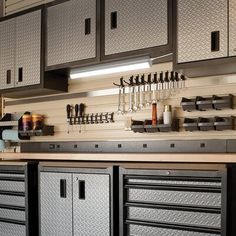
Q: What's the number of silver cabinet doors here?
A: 8